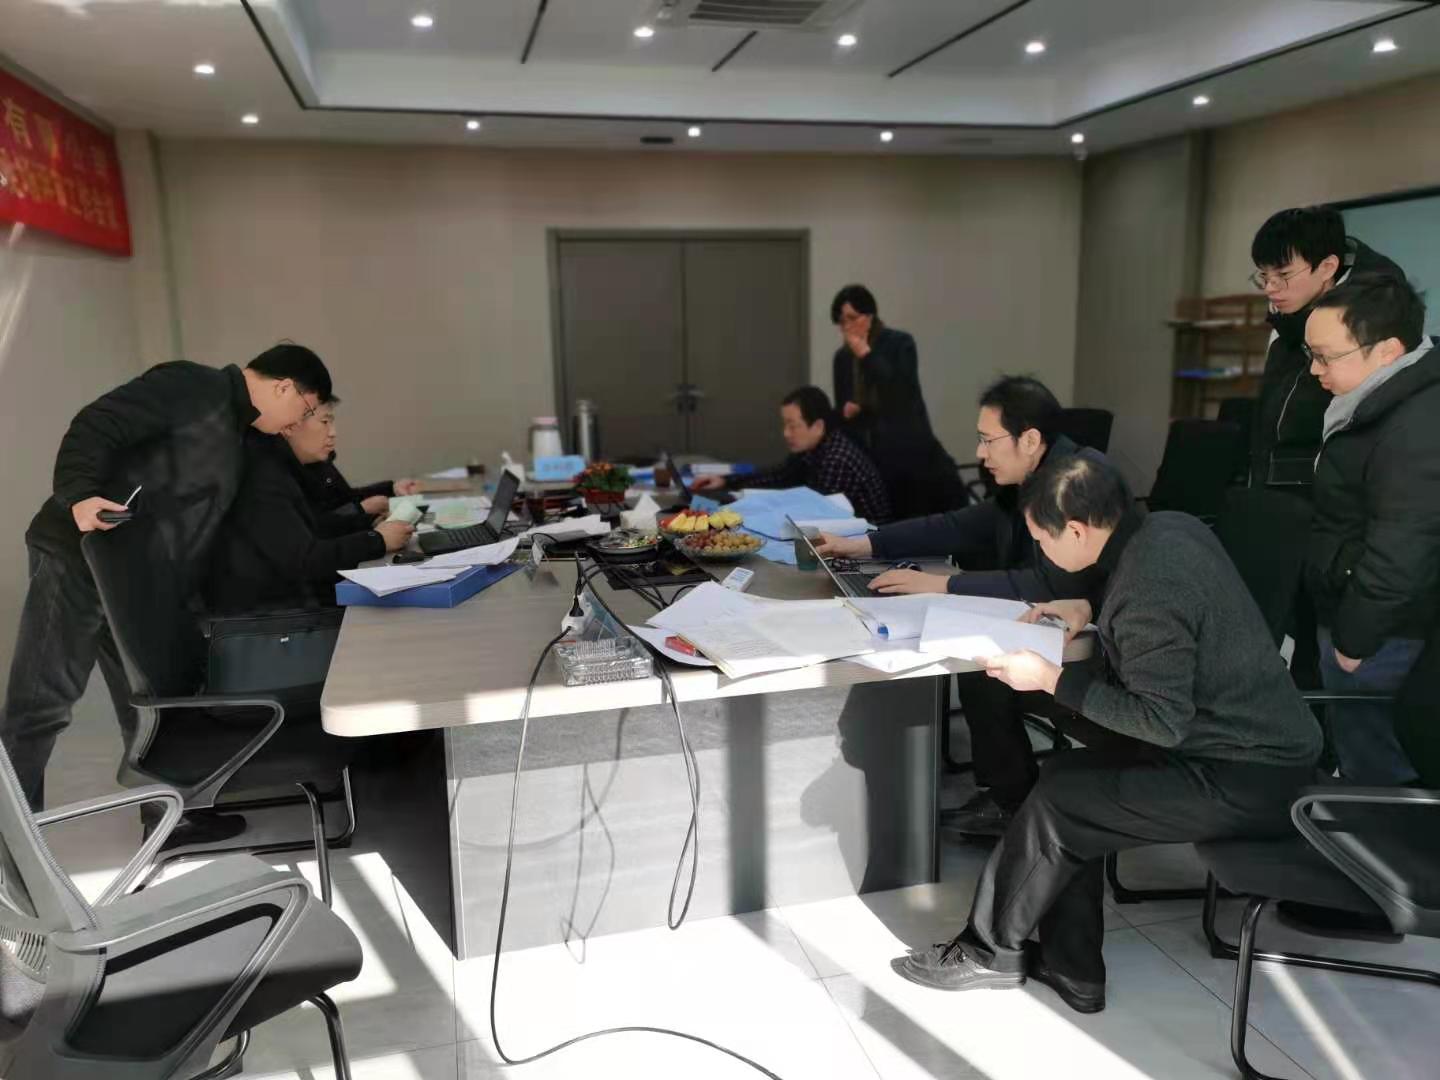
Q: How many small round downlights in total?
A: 12